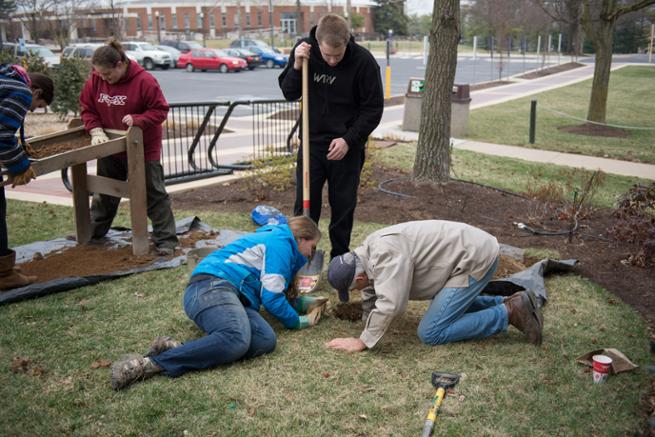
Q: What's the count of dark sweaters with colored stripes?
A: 1